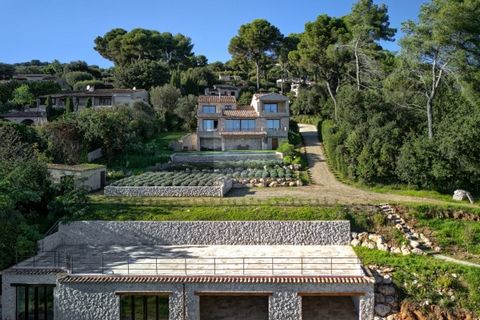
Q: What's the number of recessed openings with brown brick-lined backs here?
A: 2